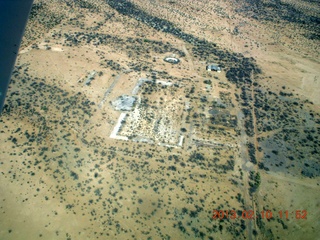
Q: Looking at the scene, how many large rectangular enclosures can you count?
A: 1